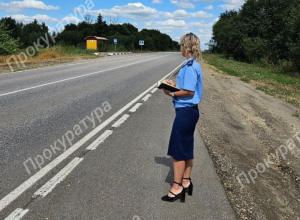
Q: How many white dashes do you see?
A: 7